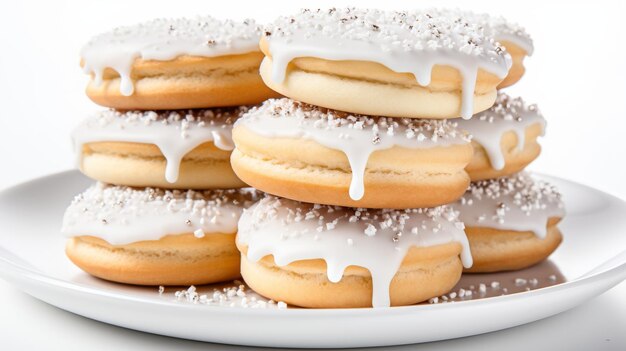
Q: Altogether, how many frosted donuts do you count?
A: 9